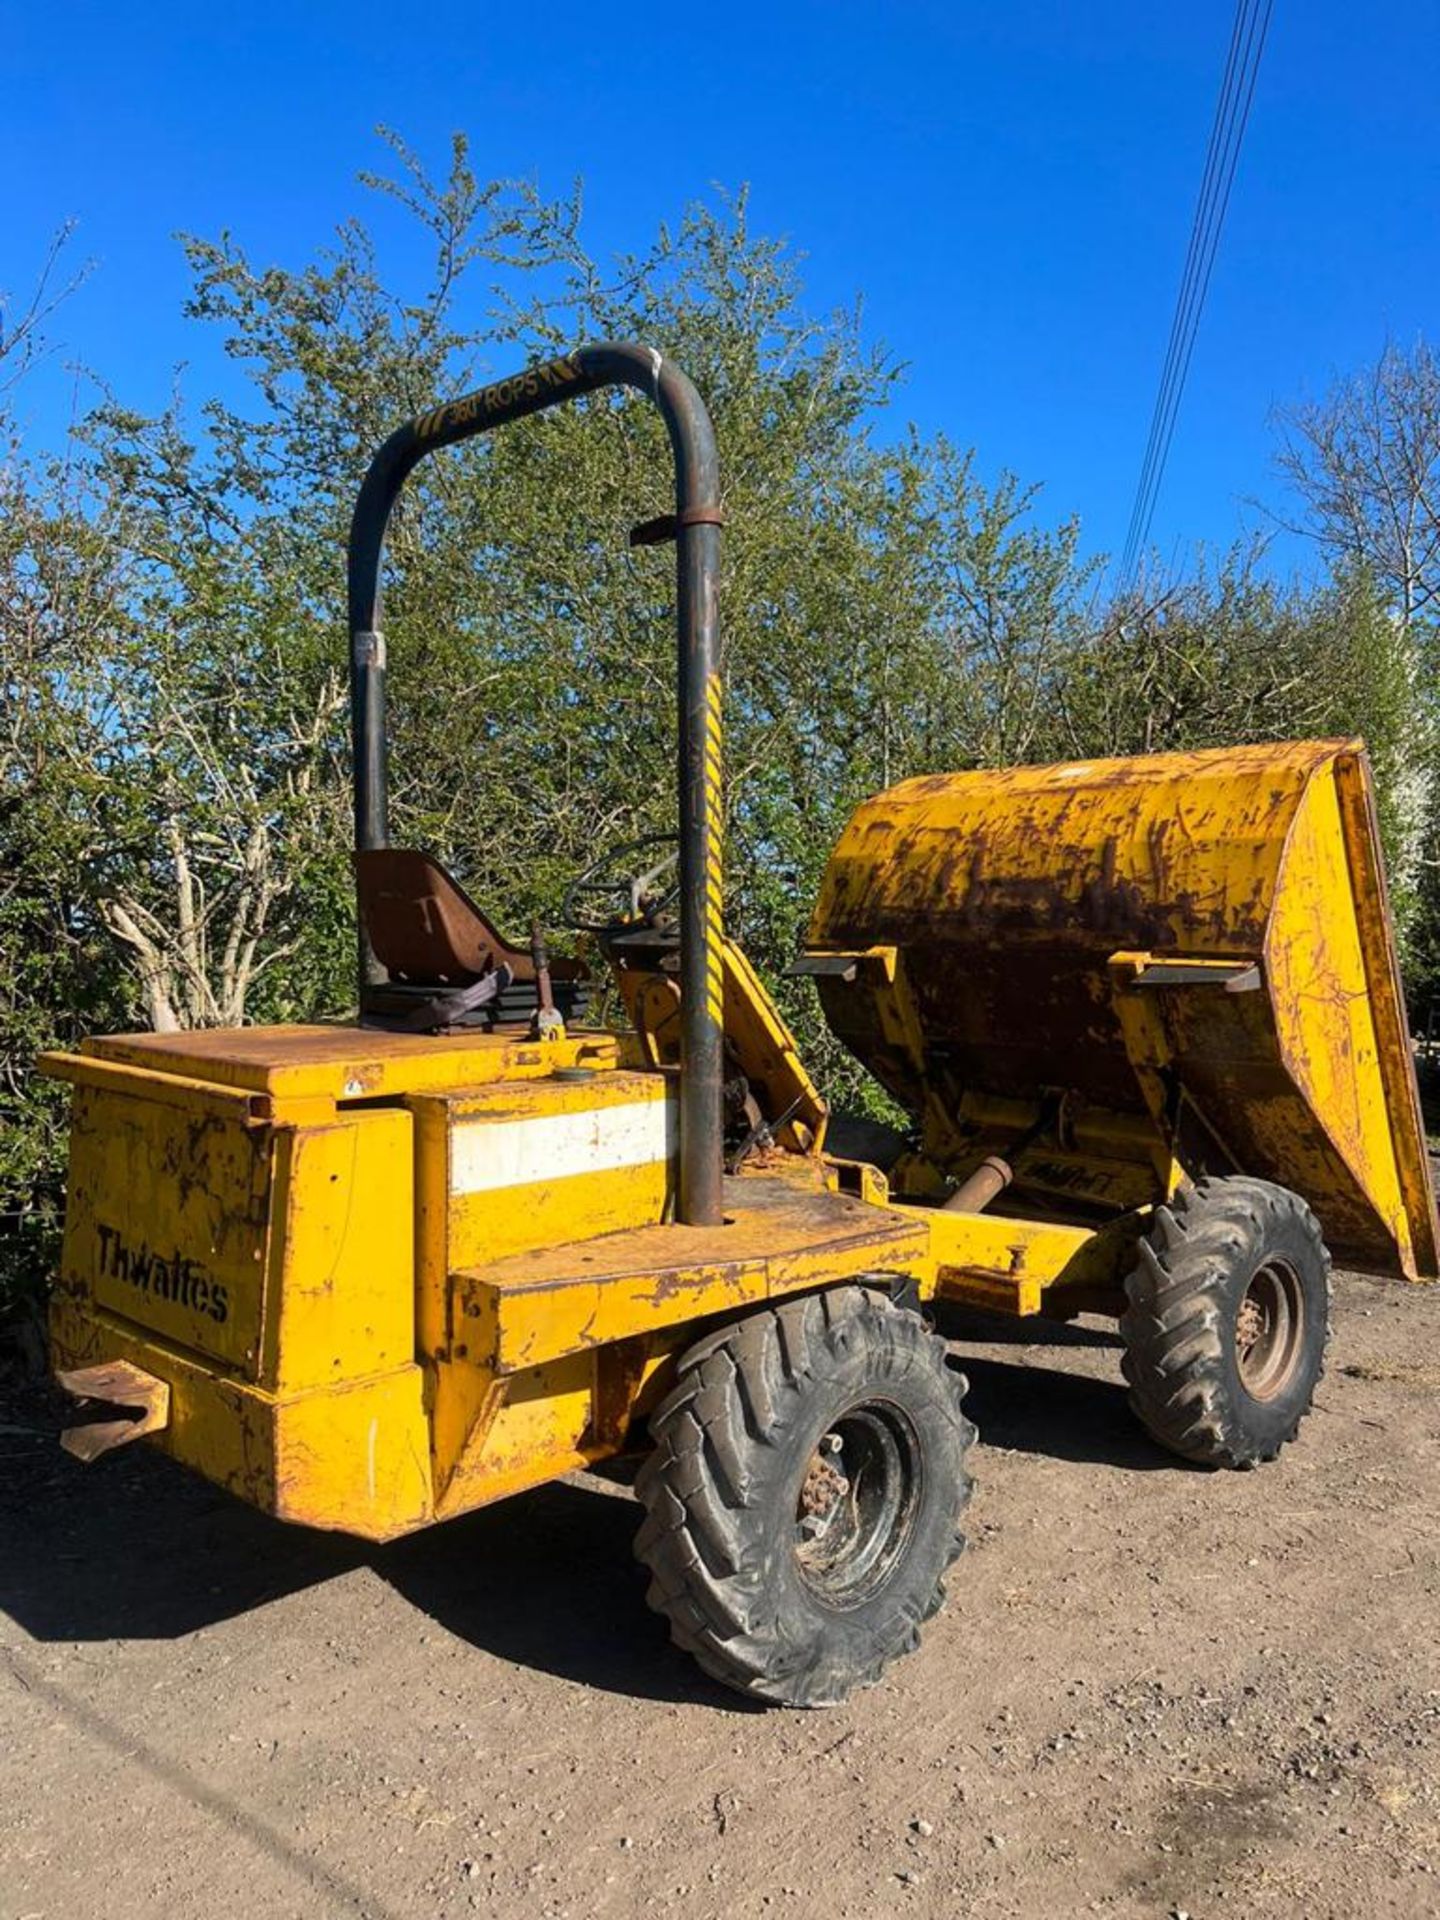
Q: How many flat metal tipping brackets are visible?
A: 2